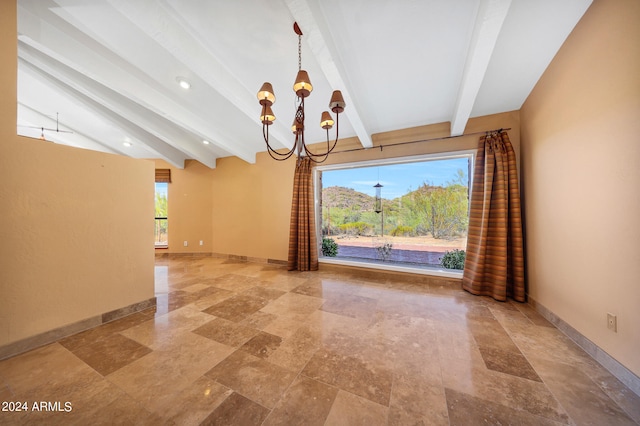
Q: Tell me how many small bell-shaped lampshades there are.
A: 6